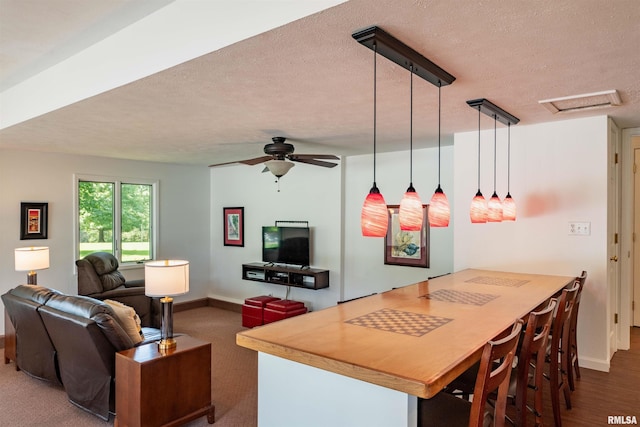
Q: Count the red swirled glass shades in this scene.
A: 6